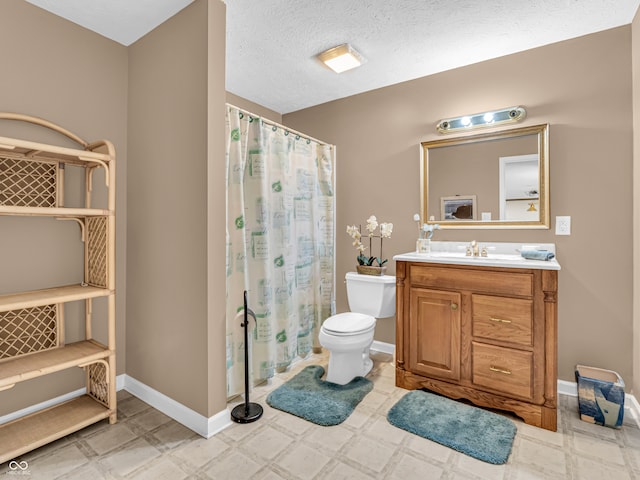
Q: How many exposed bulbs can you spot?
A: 2